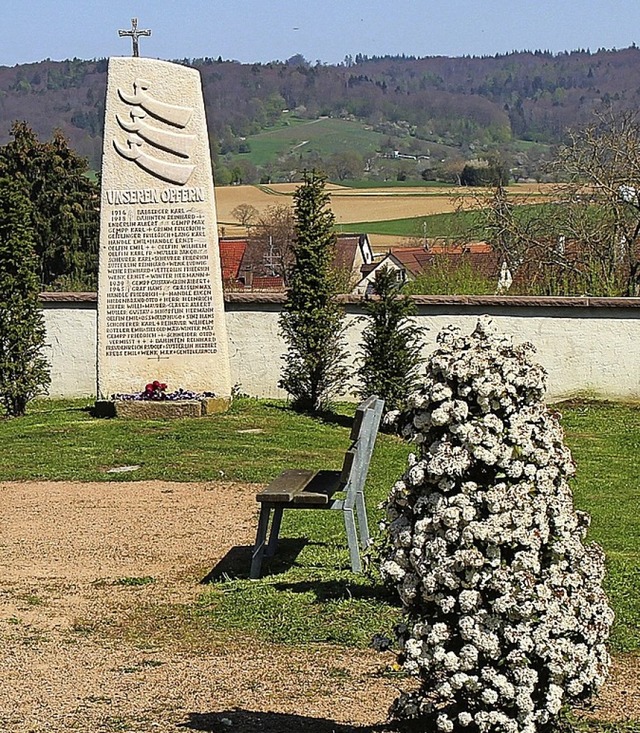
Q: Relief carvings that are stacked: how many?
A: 3